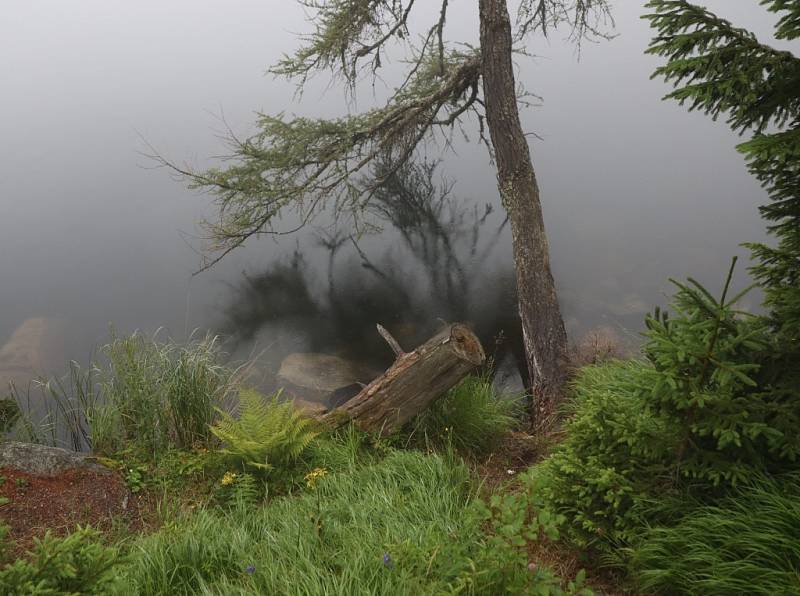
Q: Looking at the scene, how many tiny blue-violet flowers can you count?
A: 2